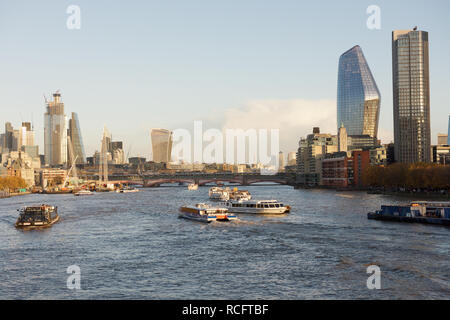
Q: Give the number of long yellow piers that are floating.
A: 0